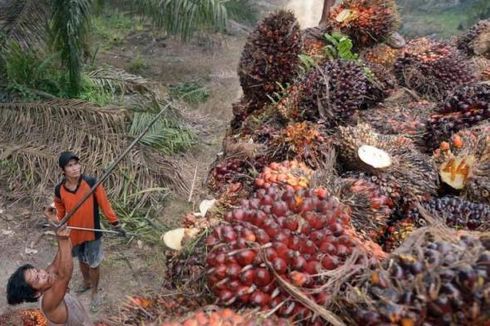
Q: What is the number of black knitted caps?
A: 1